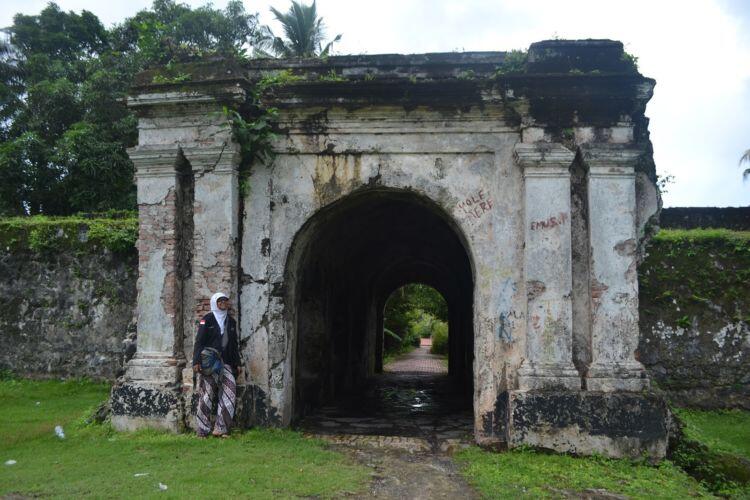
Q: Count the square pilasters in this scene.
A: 4